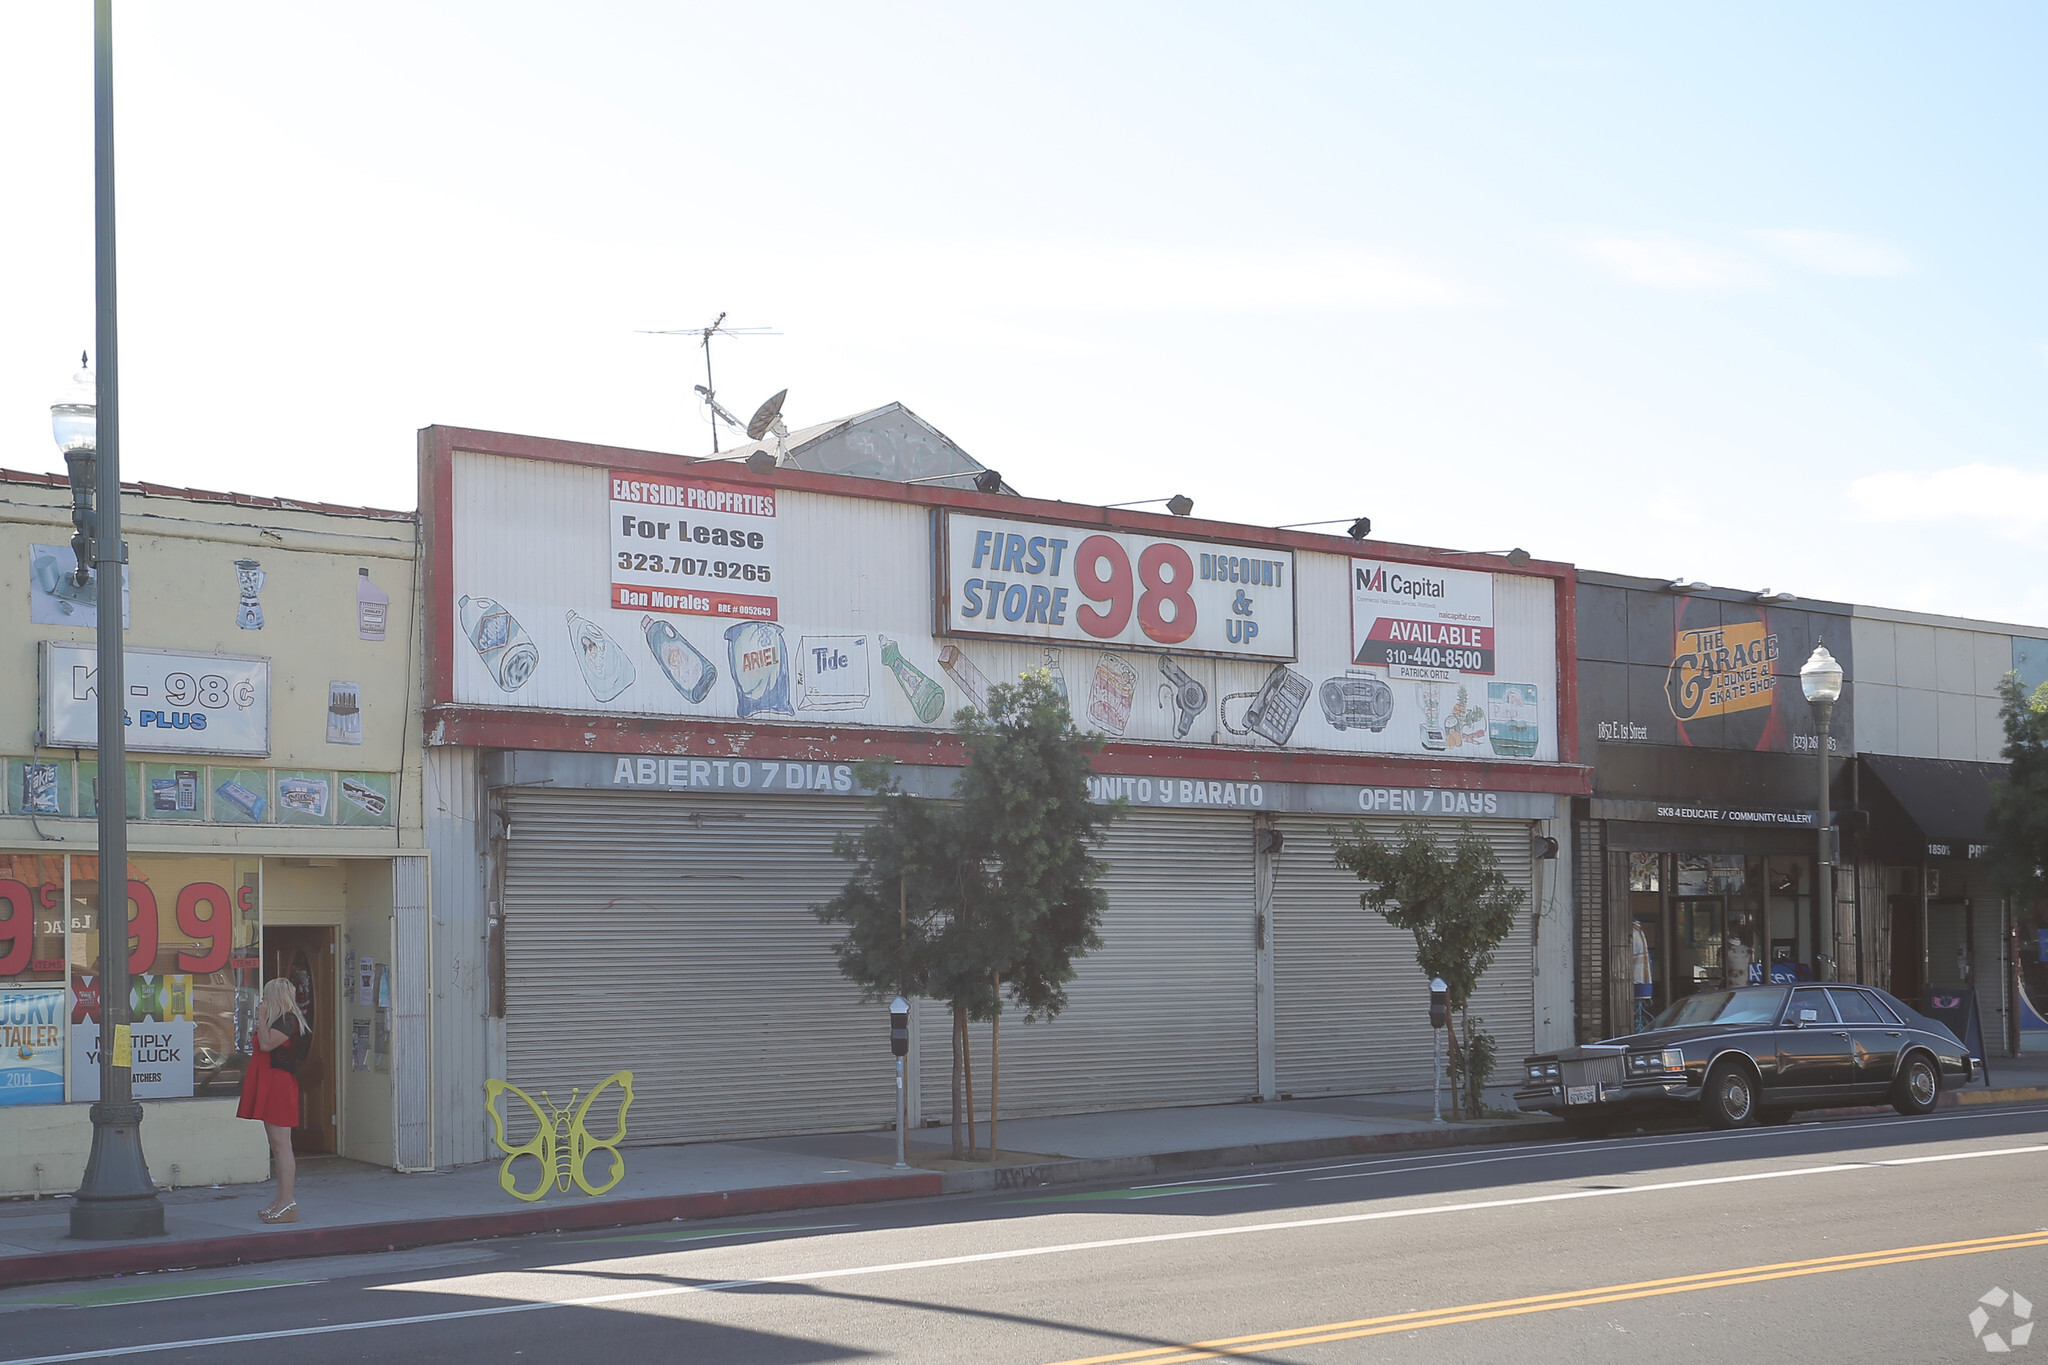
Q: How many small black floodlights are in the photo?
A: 5